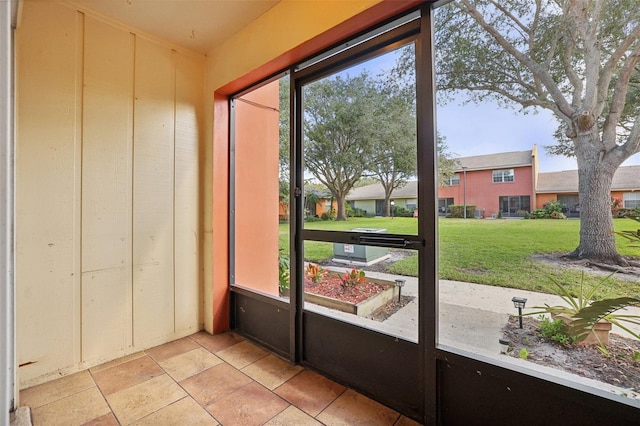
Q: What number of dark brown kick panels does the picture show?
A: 3